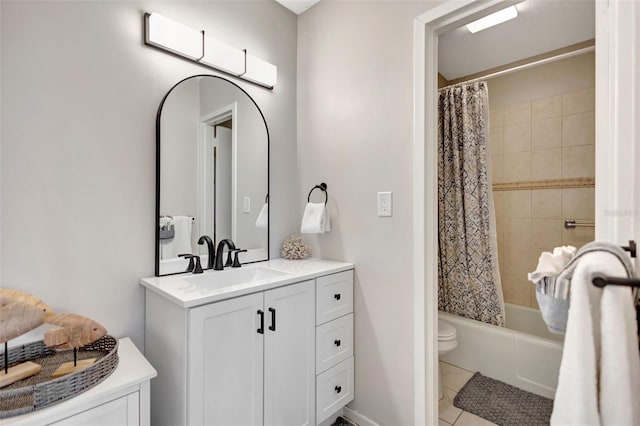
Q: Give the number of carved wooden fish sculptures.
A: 2